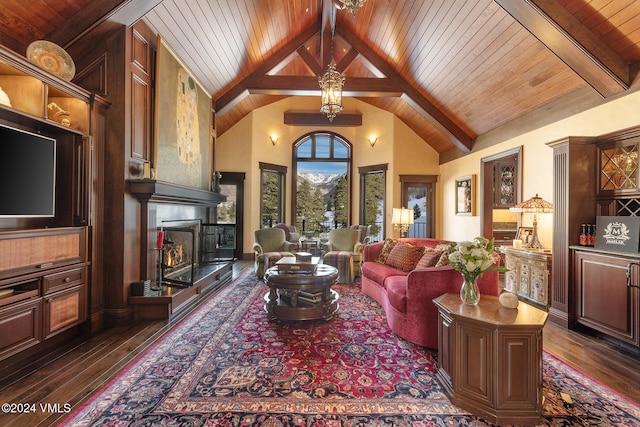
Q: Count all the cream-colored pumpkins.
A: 1